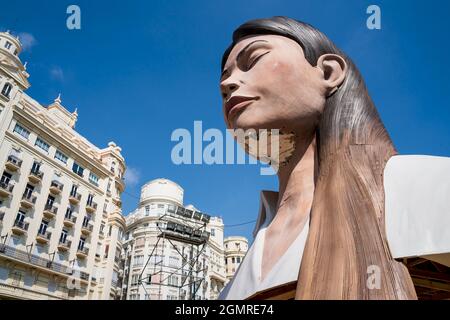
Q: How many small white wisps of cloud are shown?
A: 3